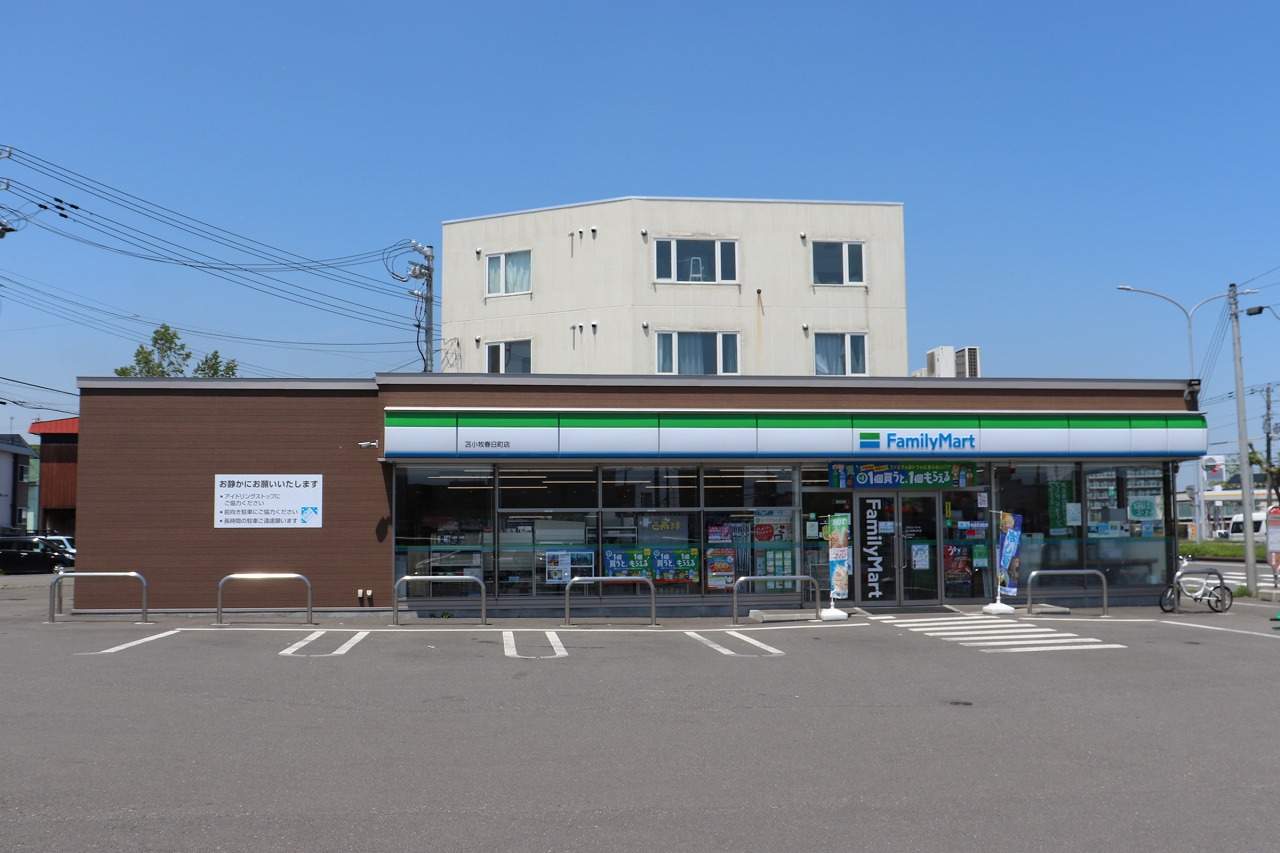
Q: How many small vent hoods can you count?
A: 10